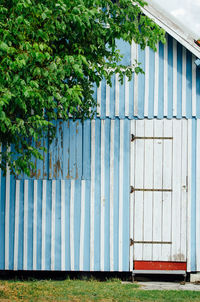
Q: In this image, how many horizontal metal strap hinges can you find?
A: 3